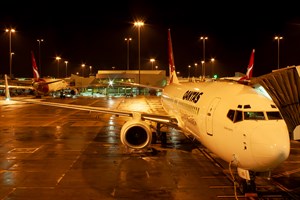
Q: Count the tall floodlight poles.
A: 6